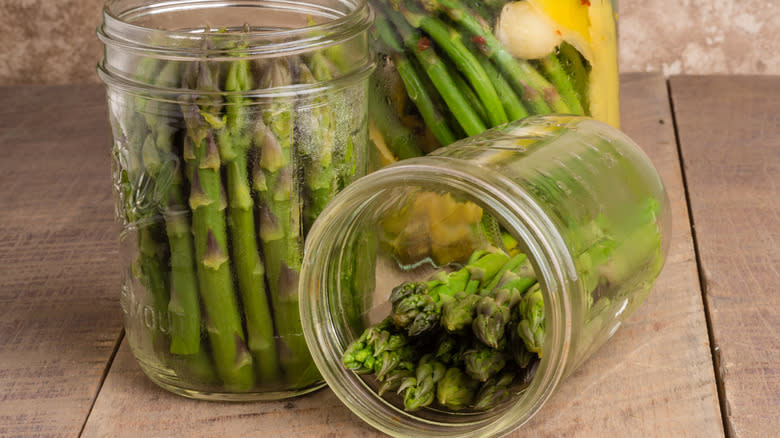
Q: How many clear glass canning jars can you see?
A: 3